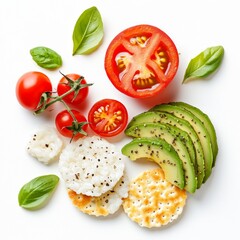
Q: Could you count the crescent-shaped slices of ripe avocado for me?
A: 5